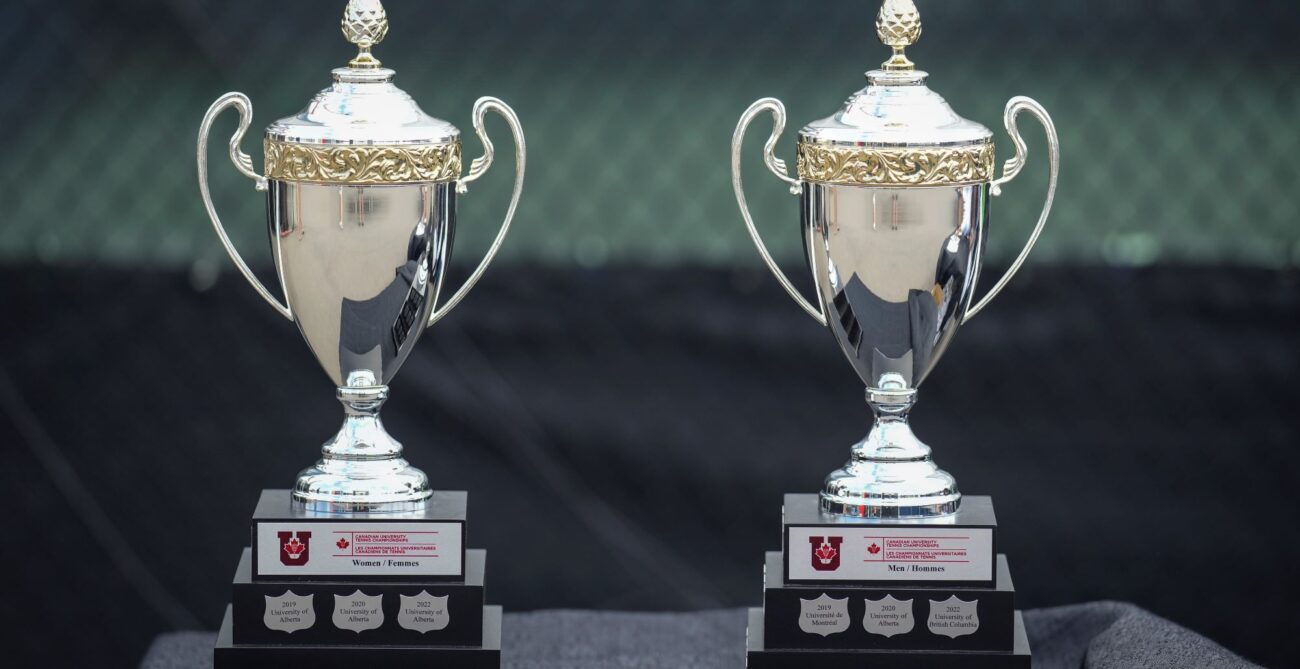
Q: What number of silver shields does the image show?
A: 6